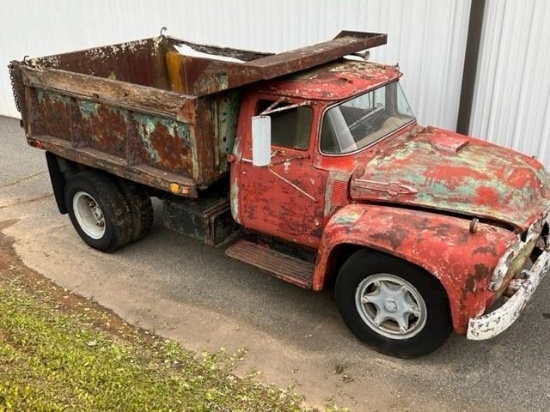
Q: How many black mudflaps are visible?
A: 1